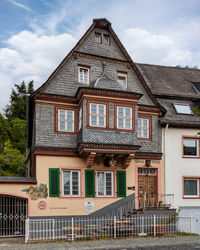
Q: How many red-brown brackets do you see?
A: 2